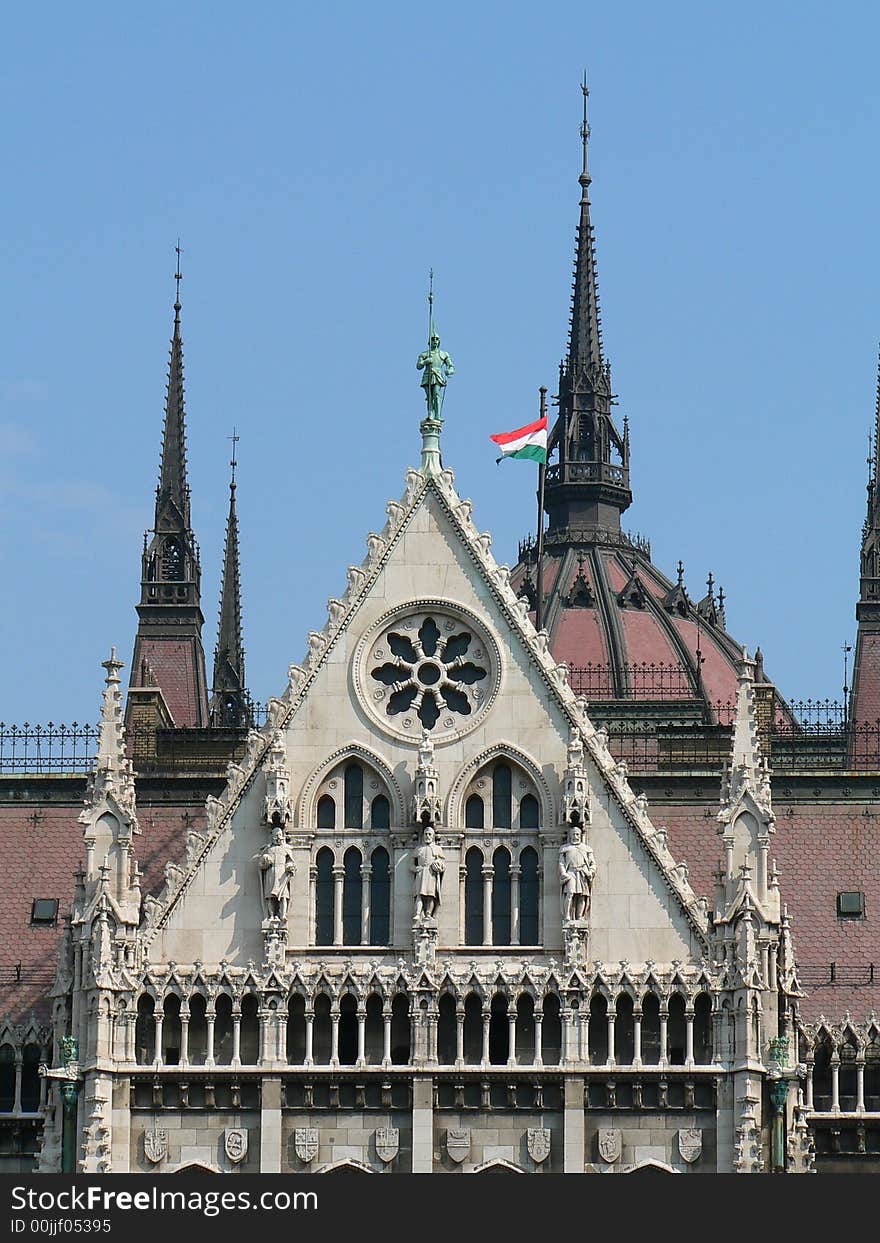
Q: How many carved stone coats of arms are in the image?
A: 8